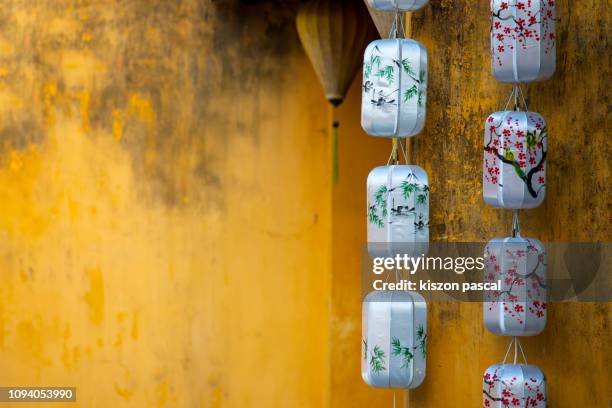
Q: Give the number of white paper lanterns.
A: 8